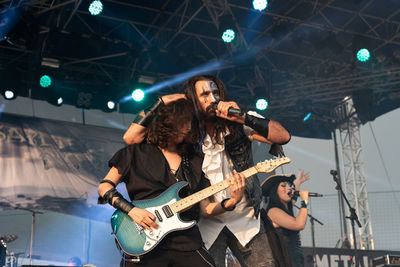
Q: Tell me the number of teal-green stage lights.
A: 7